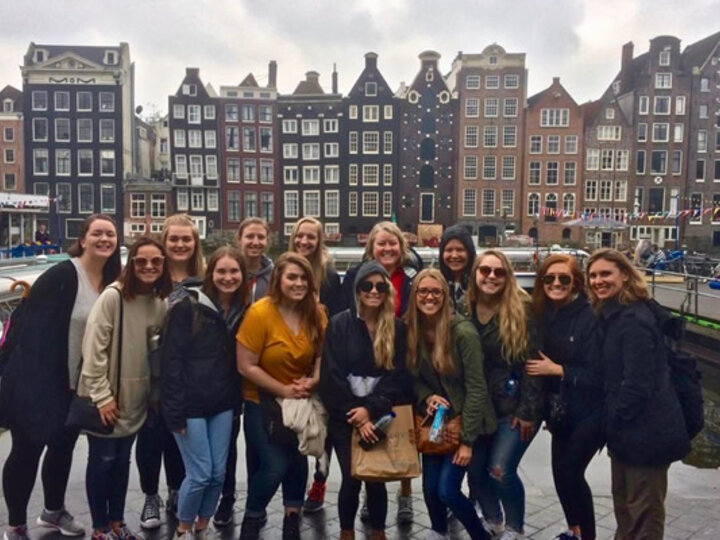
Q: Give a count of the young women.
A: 14